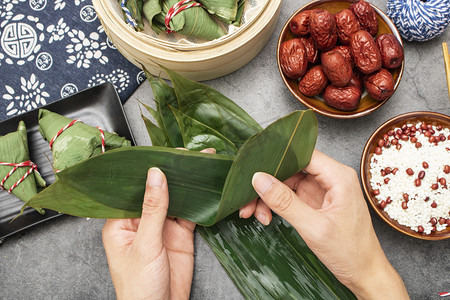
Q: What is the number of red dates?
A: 14